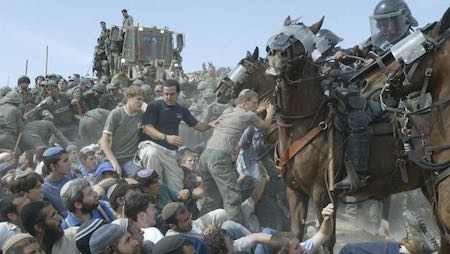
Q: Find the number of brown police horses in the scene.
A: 3